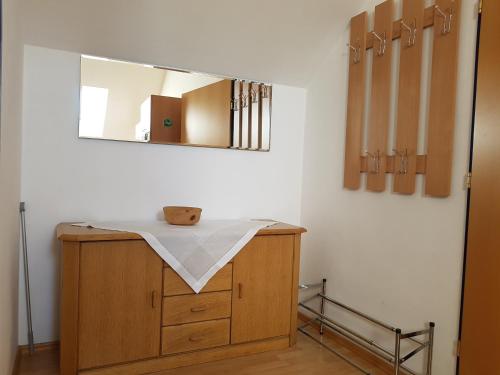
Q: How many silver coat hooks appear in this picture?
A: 6